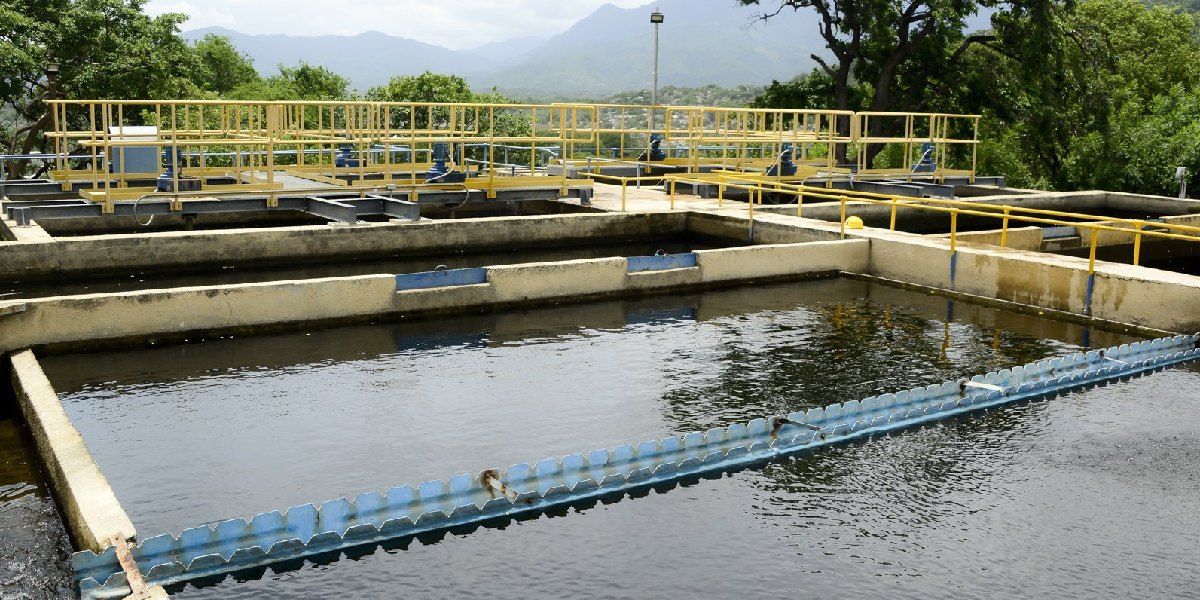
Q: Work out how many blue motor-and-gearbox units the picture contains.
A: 6